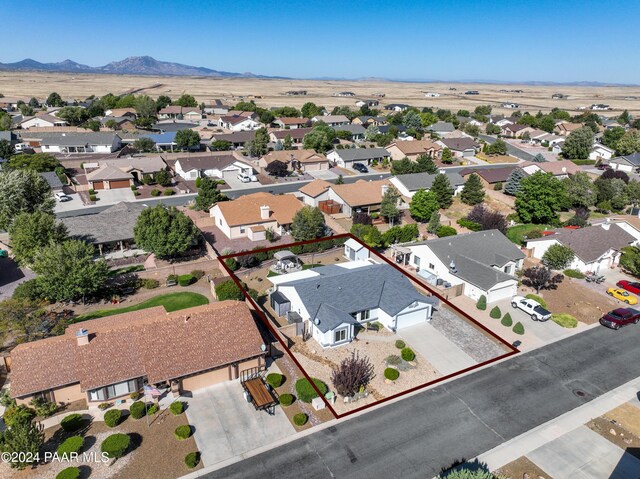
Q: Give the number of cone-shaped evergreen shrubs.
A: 4